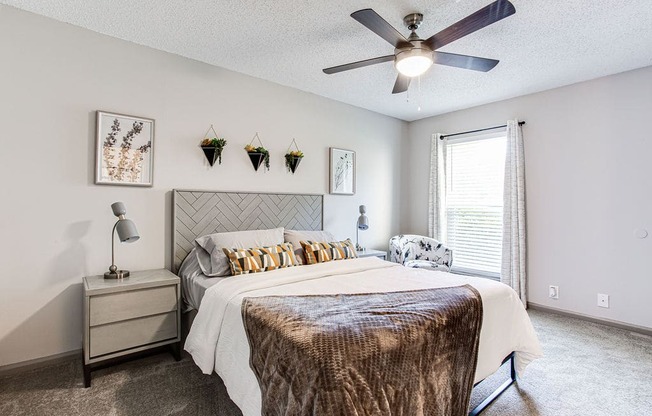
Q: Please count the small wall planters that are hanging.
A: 3